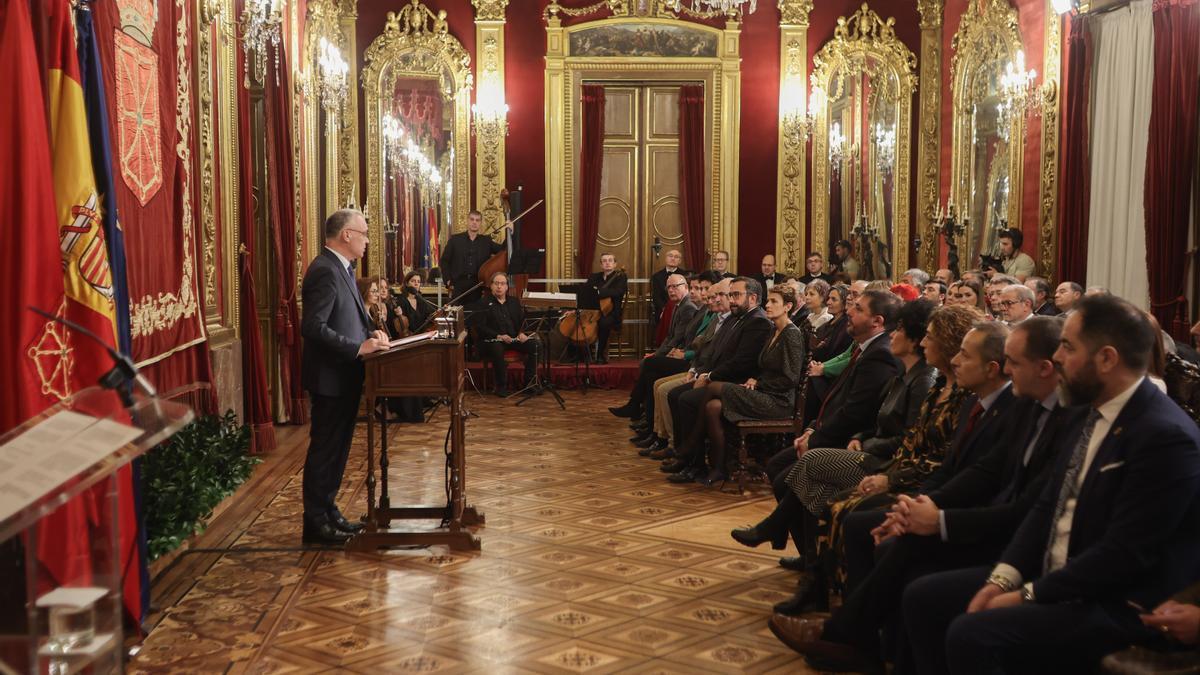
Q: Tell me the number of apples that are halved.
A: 0